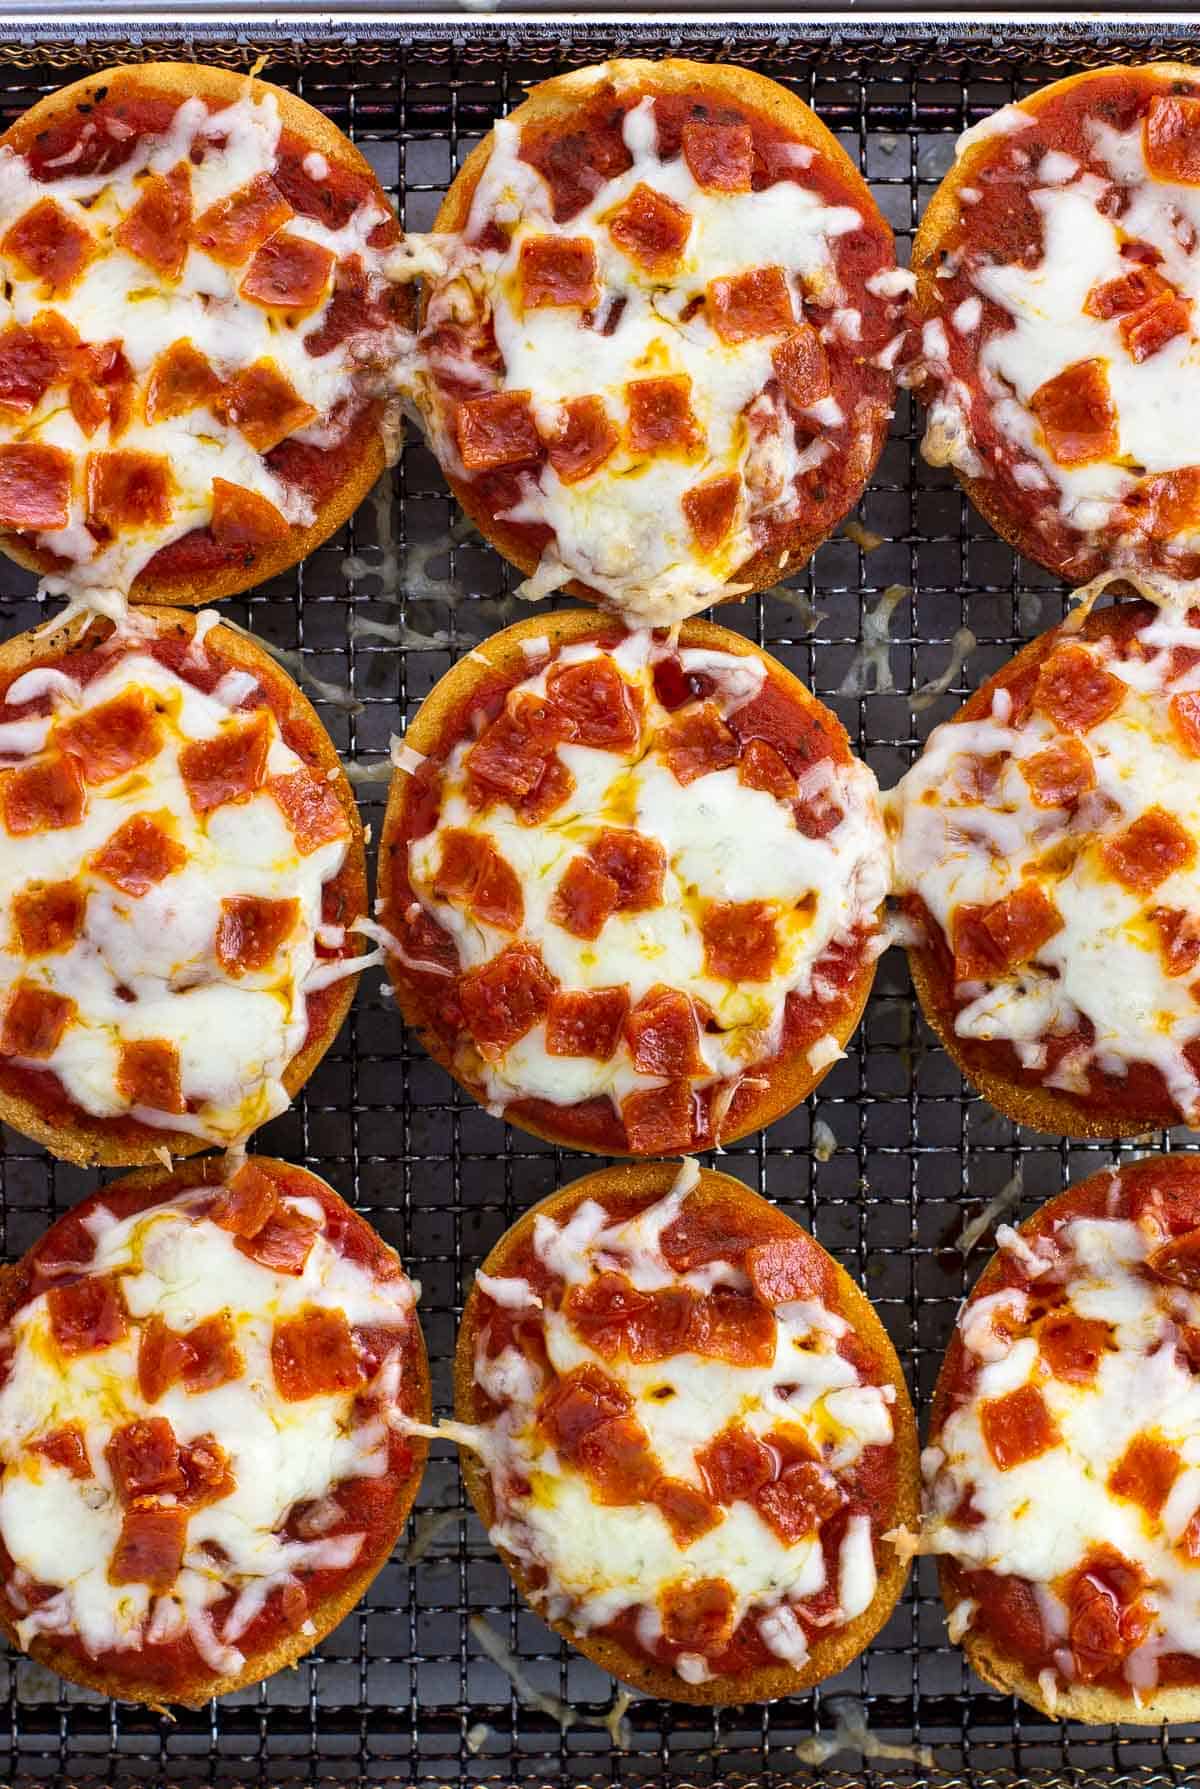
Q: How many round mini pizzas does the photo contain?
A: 9